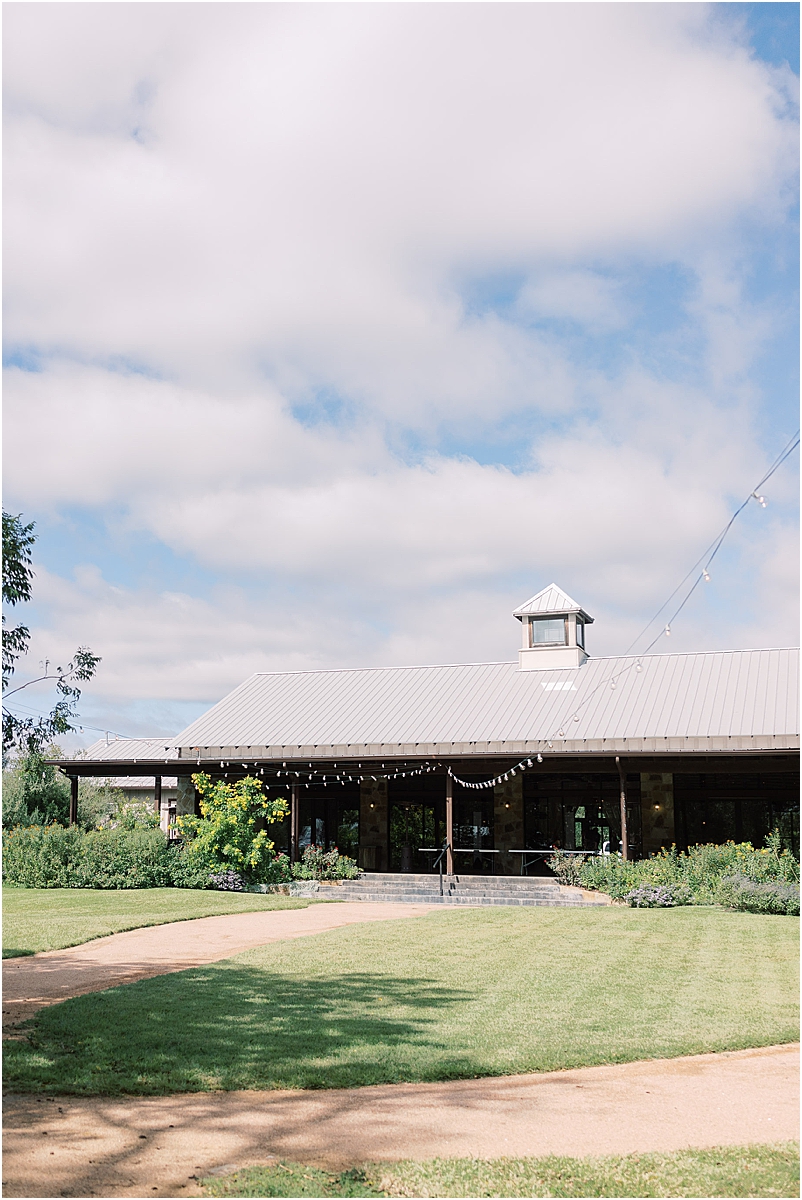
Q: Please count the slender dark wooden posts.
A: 5